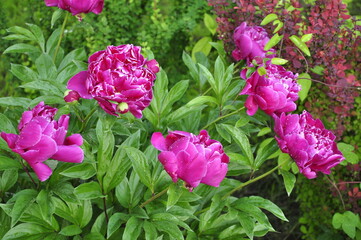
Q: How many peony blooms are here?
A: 7